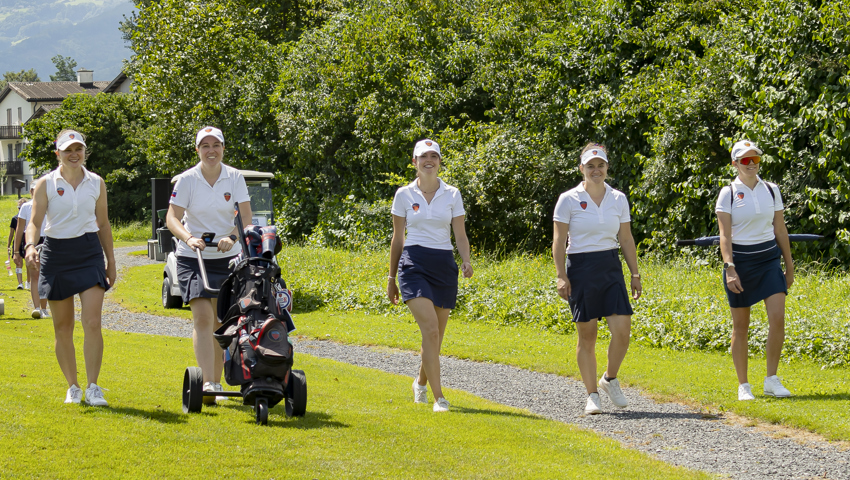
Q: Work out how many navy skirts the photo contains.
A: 5